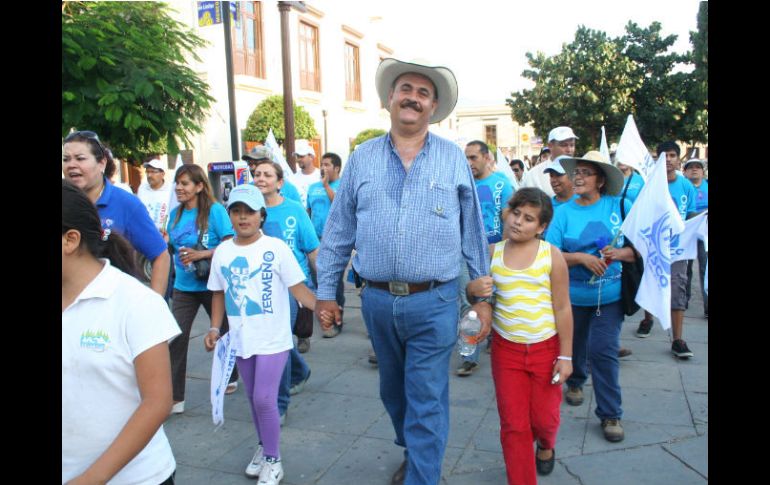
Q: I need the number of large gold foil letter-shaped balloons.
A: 0